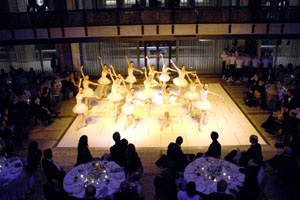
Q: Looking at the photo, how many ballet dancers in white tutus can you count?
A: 14